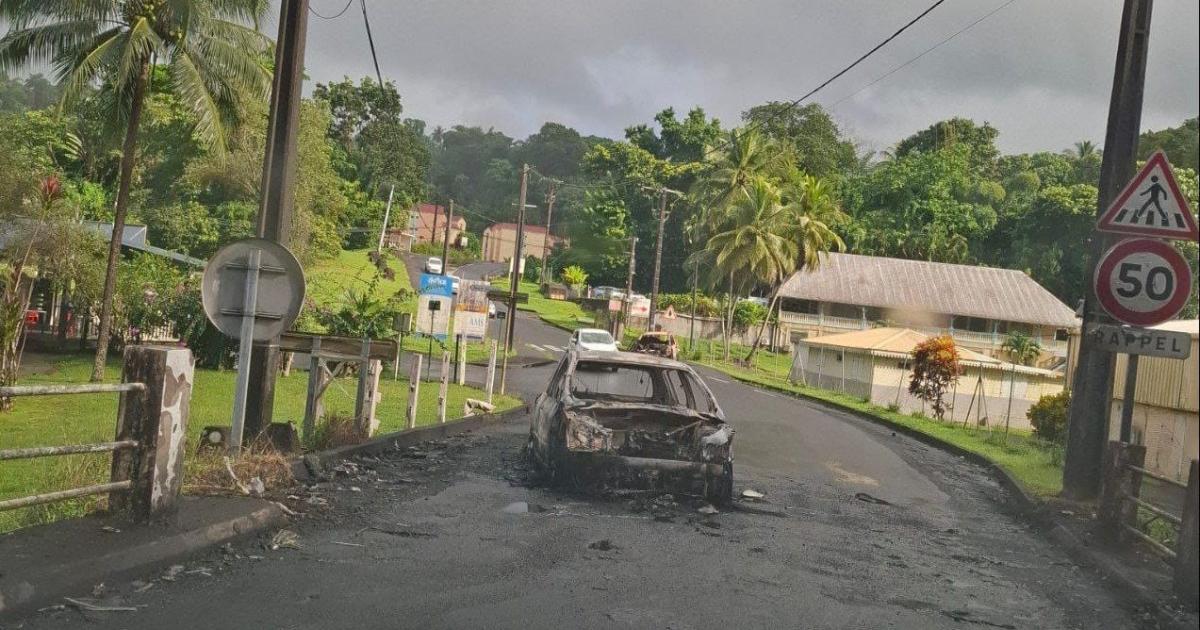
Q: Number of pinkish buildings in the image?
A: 2